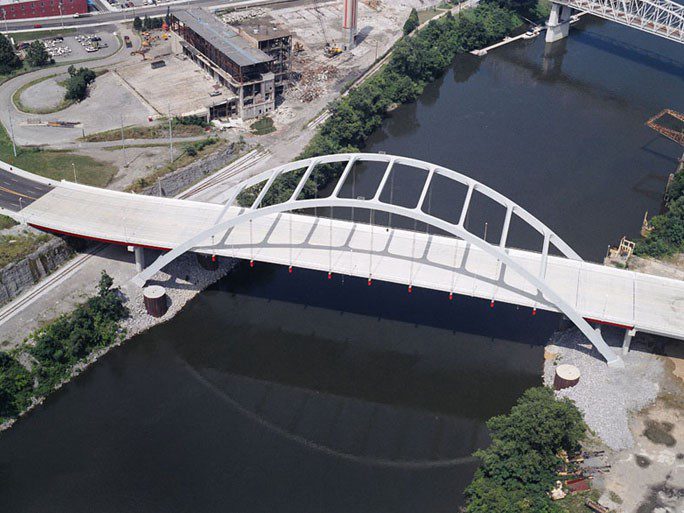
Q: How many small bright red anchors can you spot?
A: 9